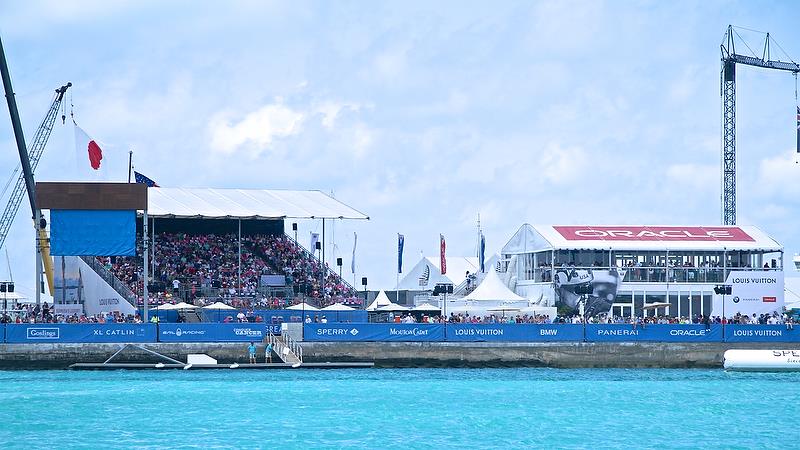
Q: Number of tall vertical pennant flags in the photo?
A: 5